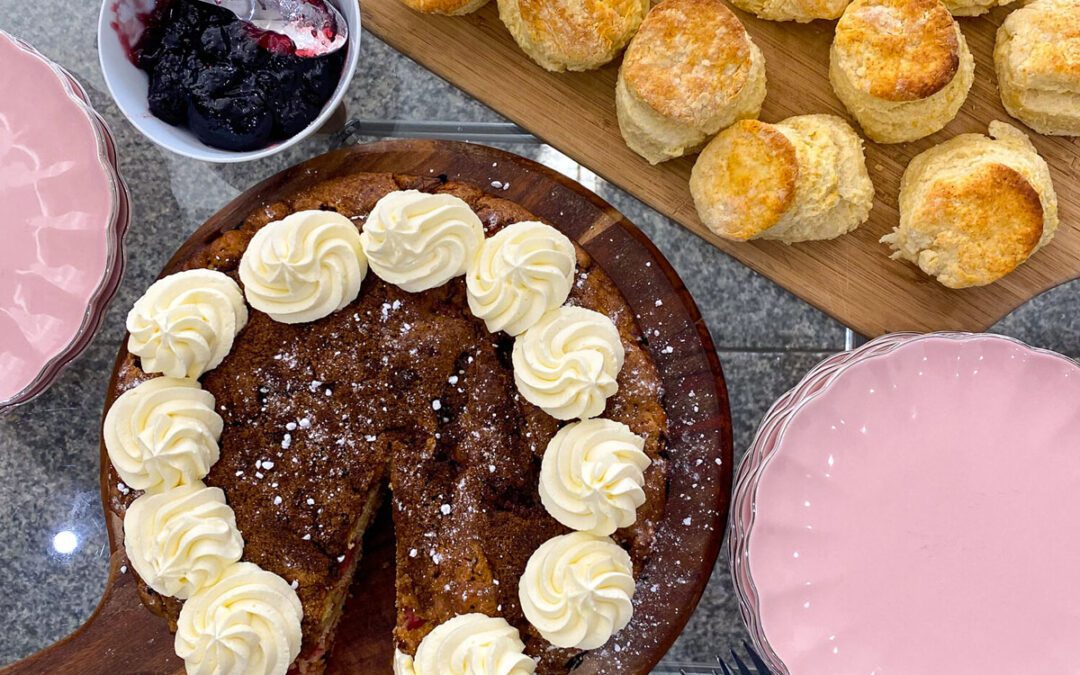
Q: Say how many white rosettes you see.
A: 11